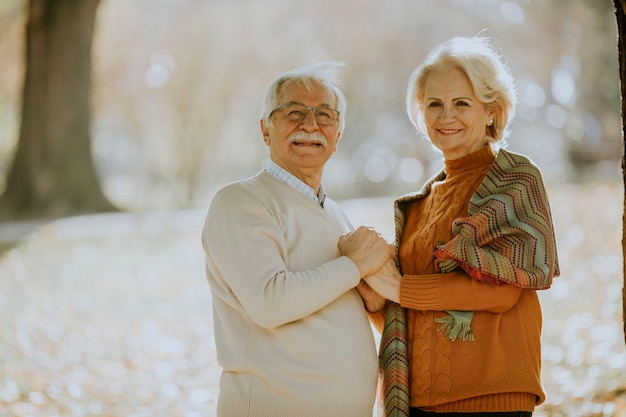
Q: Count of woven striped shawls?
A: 1